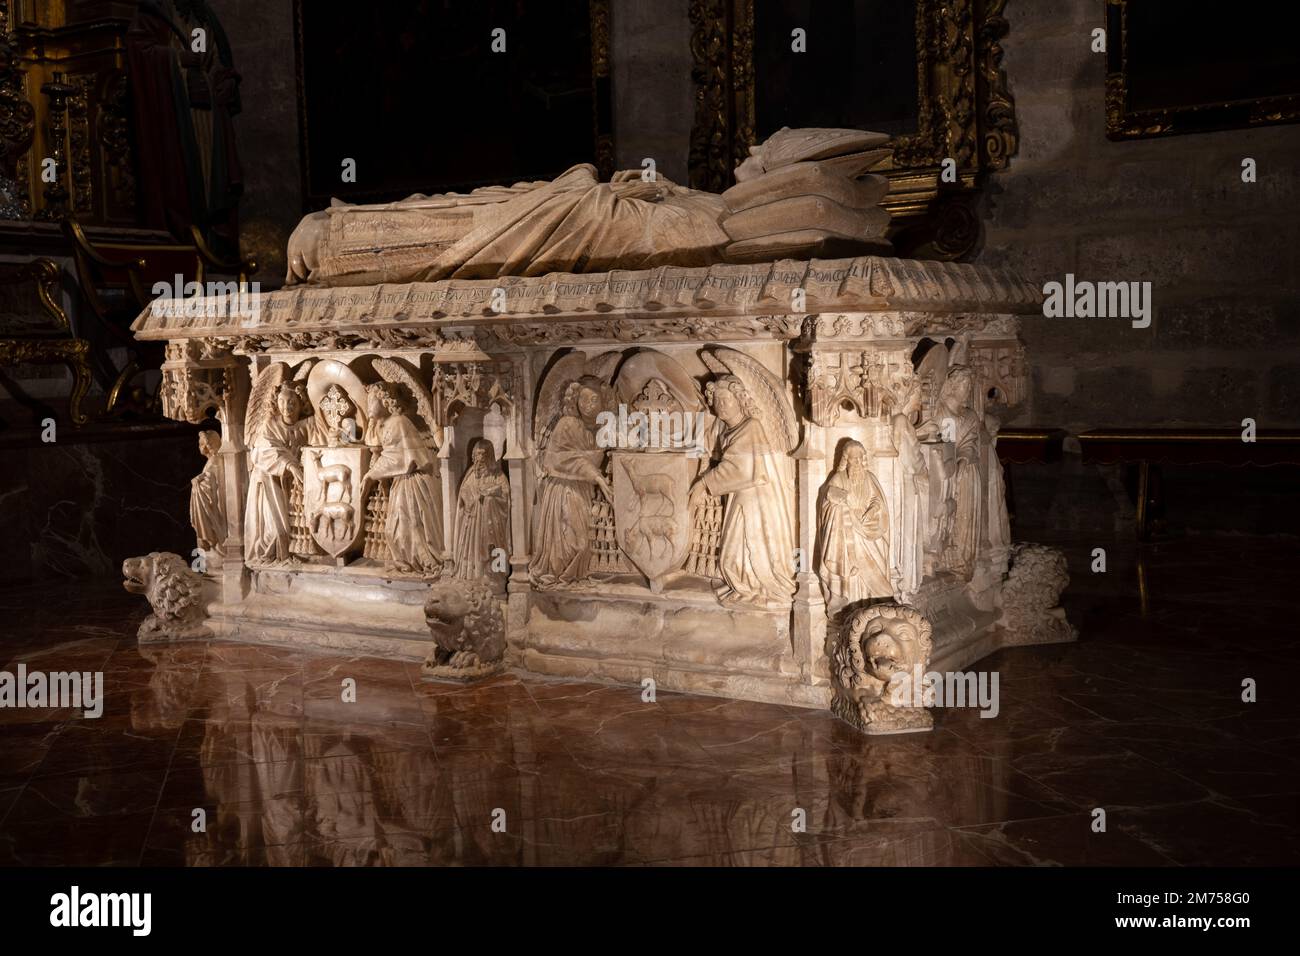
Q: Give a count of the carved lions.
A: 4